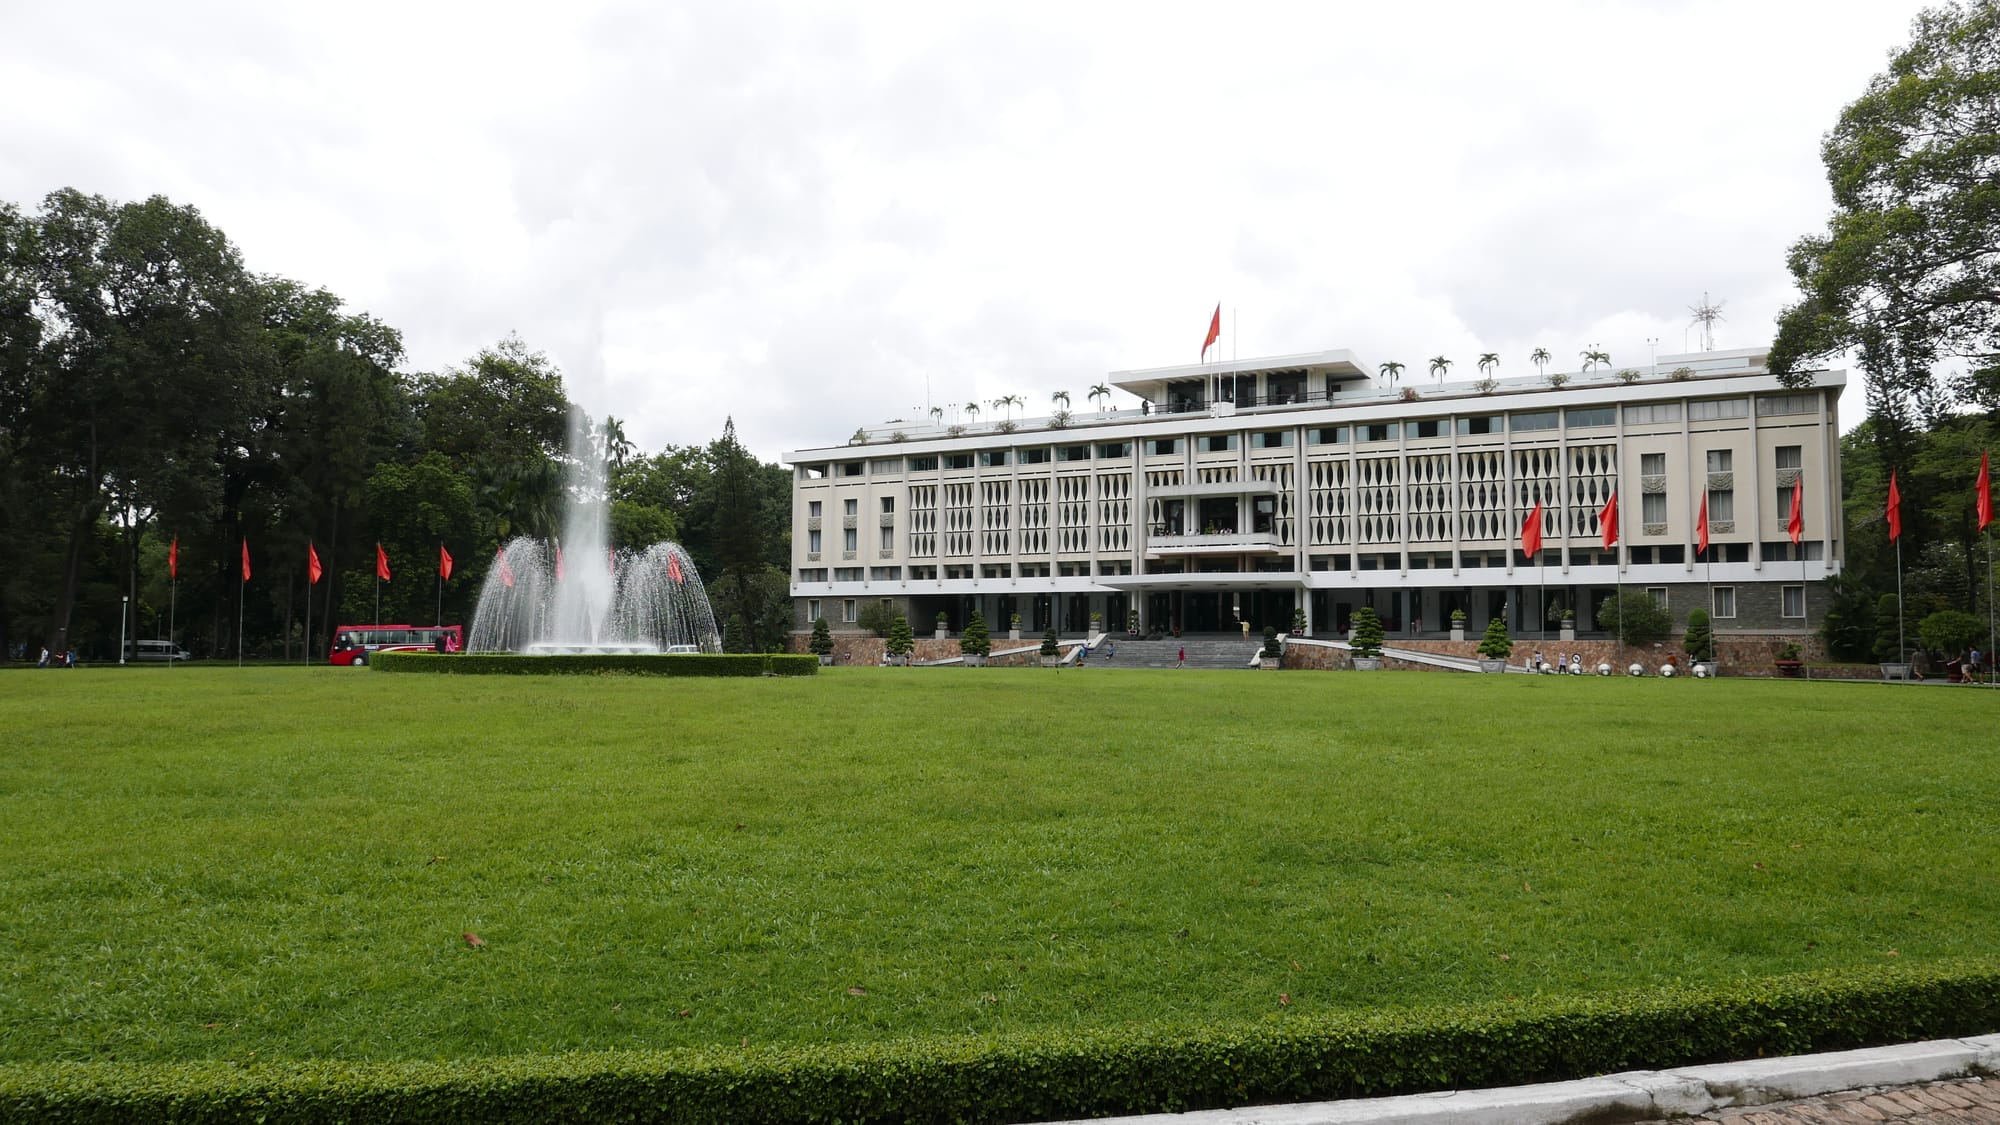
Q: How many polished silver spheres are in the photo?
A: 6